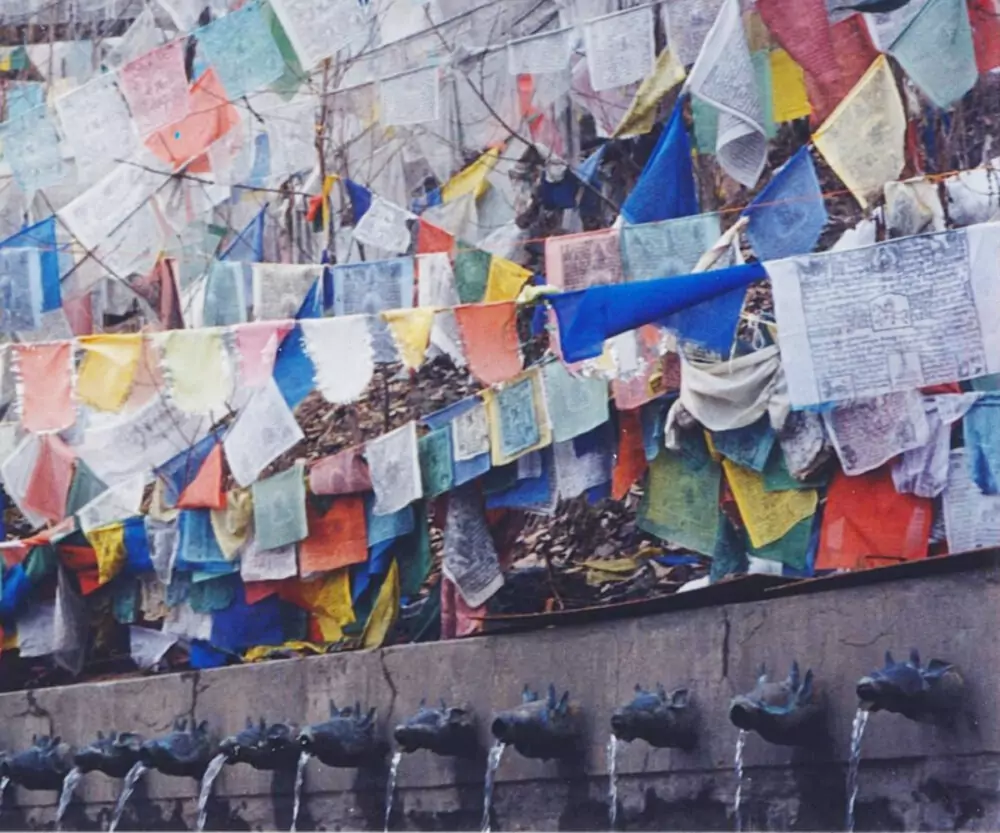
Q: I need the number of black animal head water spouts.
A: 10